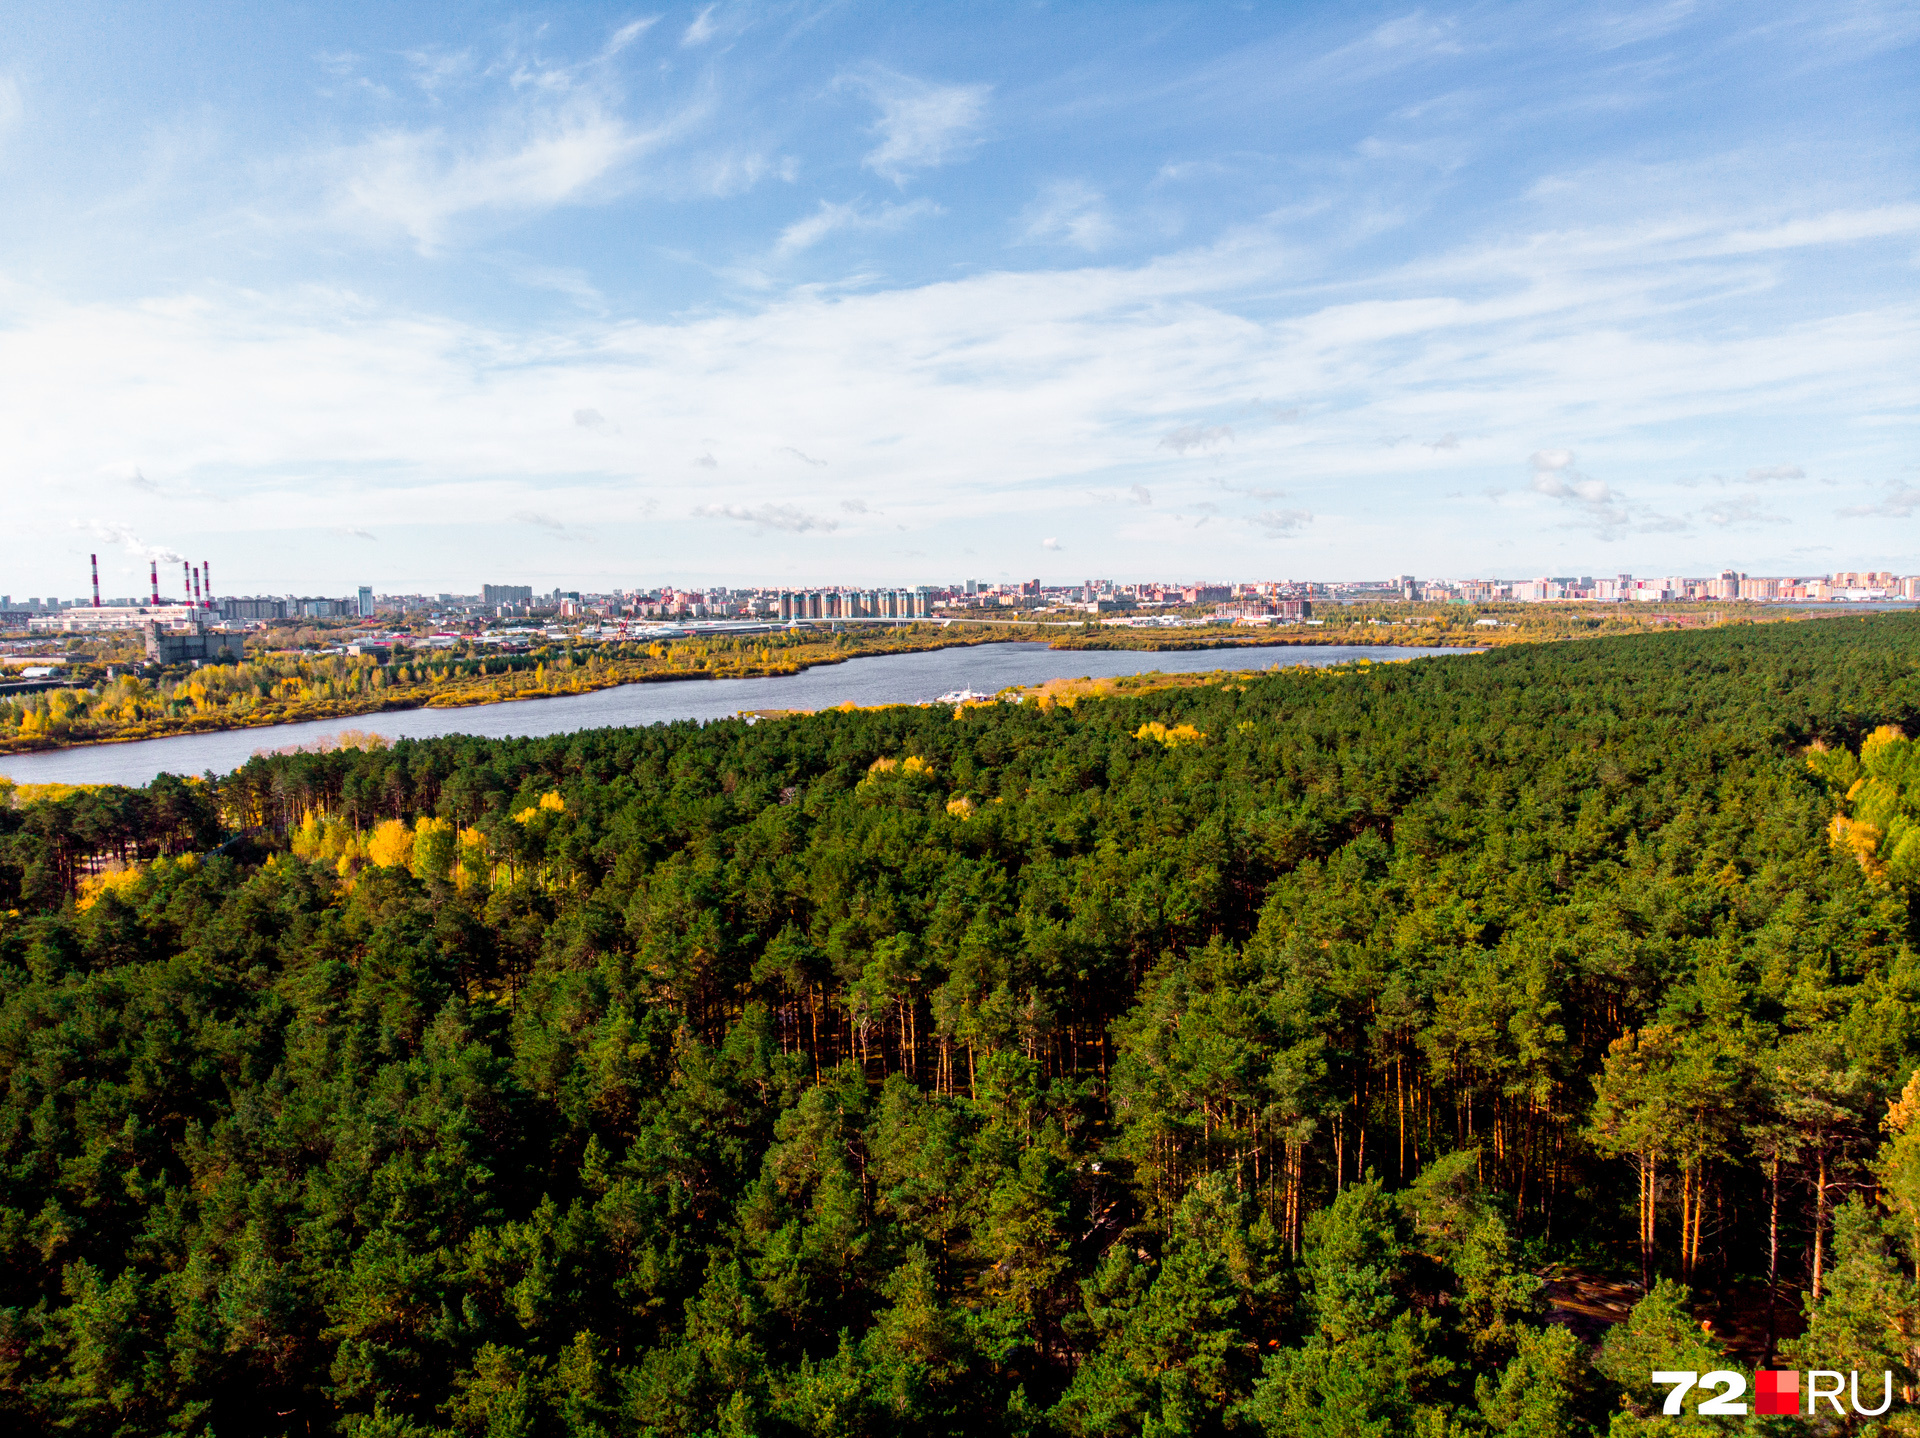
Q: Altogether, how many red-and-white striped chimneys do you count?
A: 5